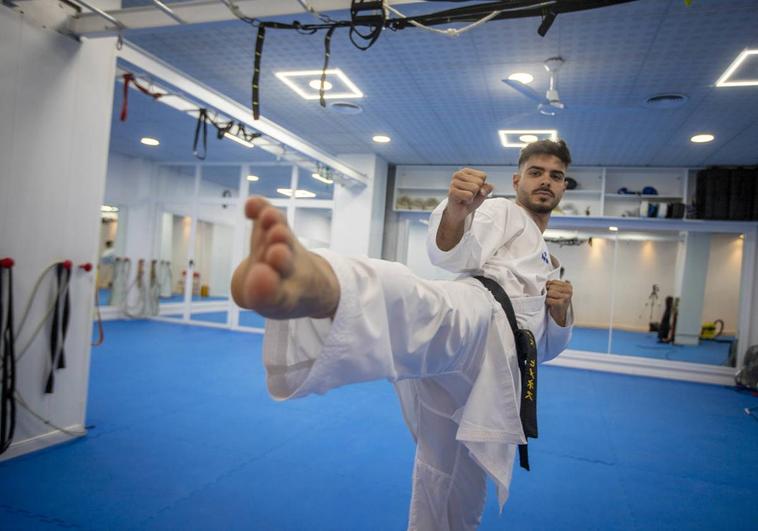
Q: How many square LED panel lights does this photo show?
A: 3